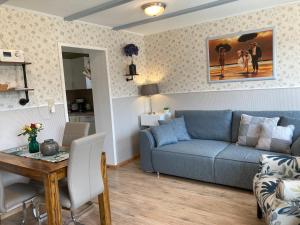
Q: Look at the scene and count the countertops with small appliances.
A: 1